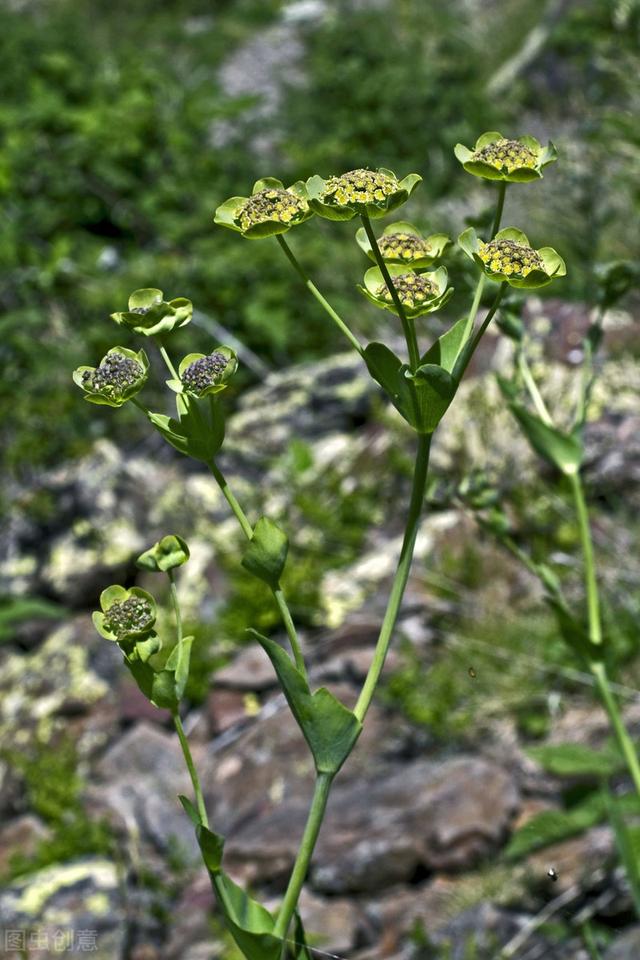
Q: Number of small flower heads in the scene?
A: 11